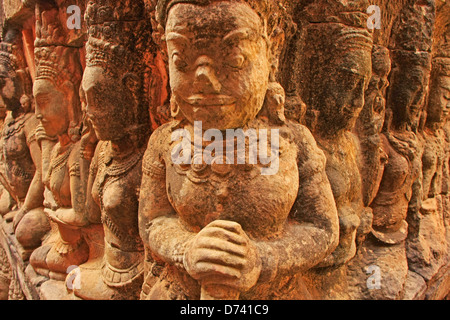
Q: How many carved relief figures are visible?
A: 8